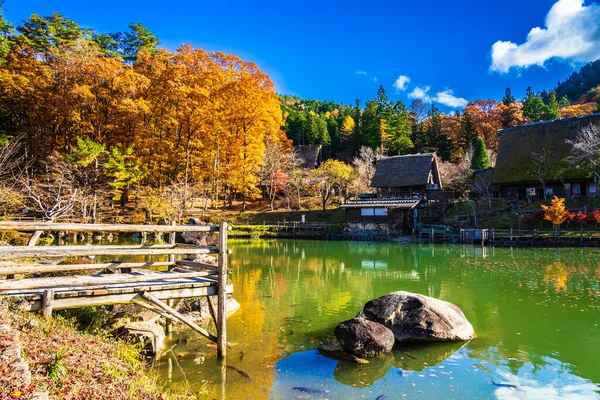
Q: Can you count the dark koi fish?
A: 4